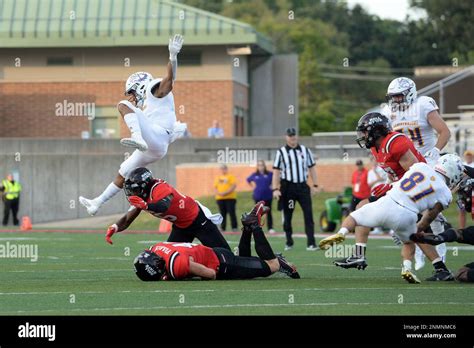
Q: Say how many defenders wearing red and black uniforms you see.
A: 3